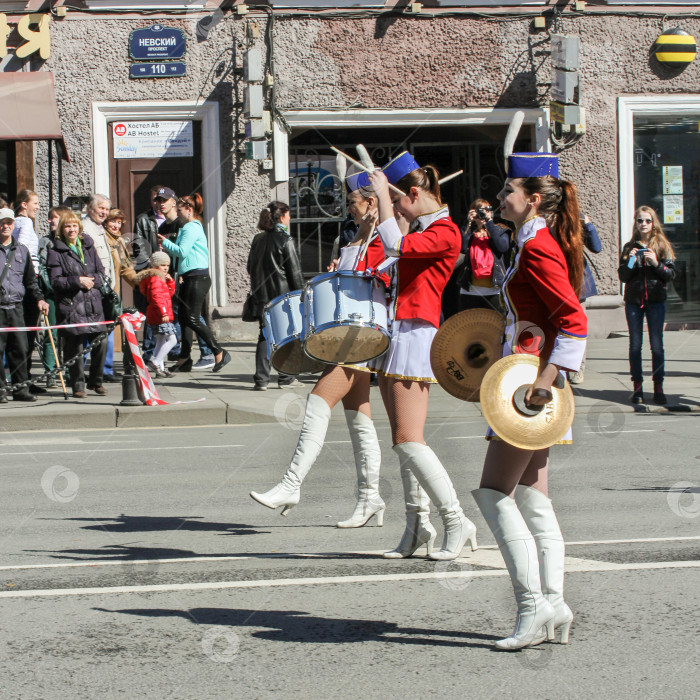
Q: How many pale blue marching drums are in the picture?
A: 2